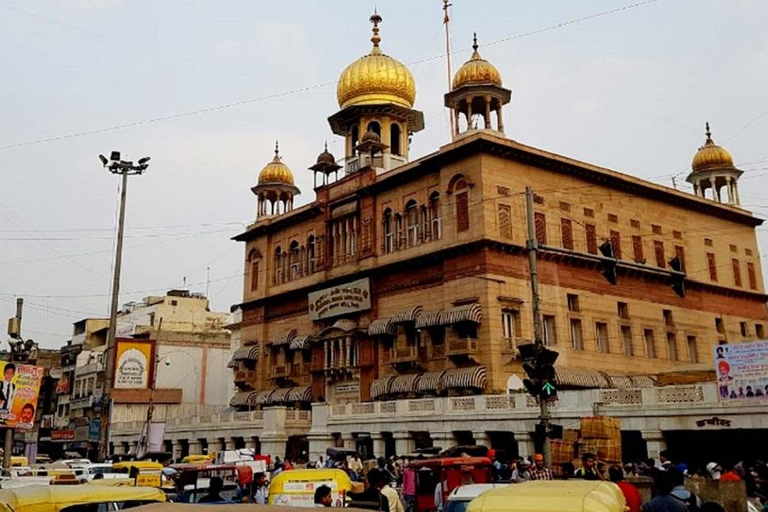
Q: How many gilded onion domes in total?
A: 4